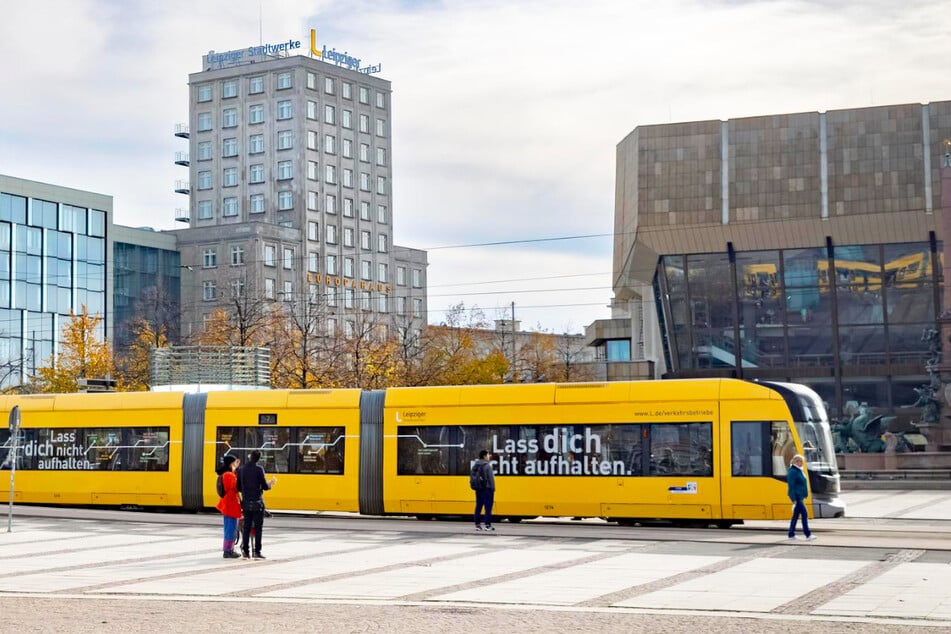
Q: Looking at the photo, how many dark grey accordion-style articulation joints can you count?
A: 2